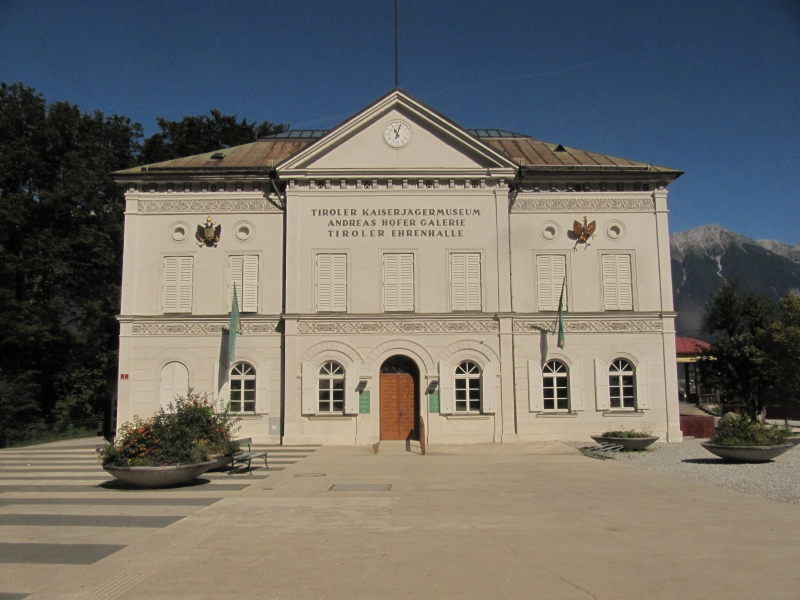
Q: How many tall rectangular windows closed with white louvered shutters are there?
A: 7